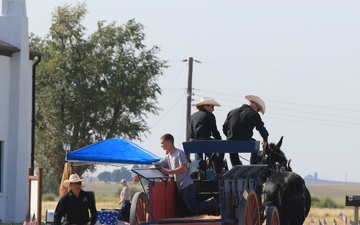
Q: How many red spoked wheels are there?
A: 3